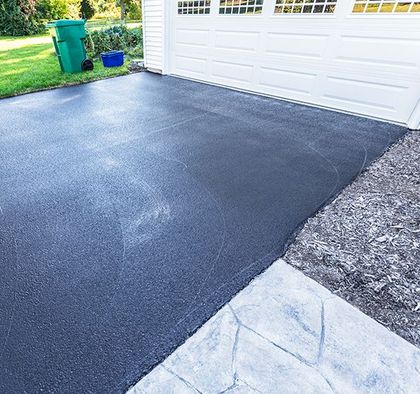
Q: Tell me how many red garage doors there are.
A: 0